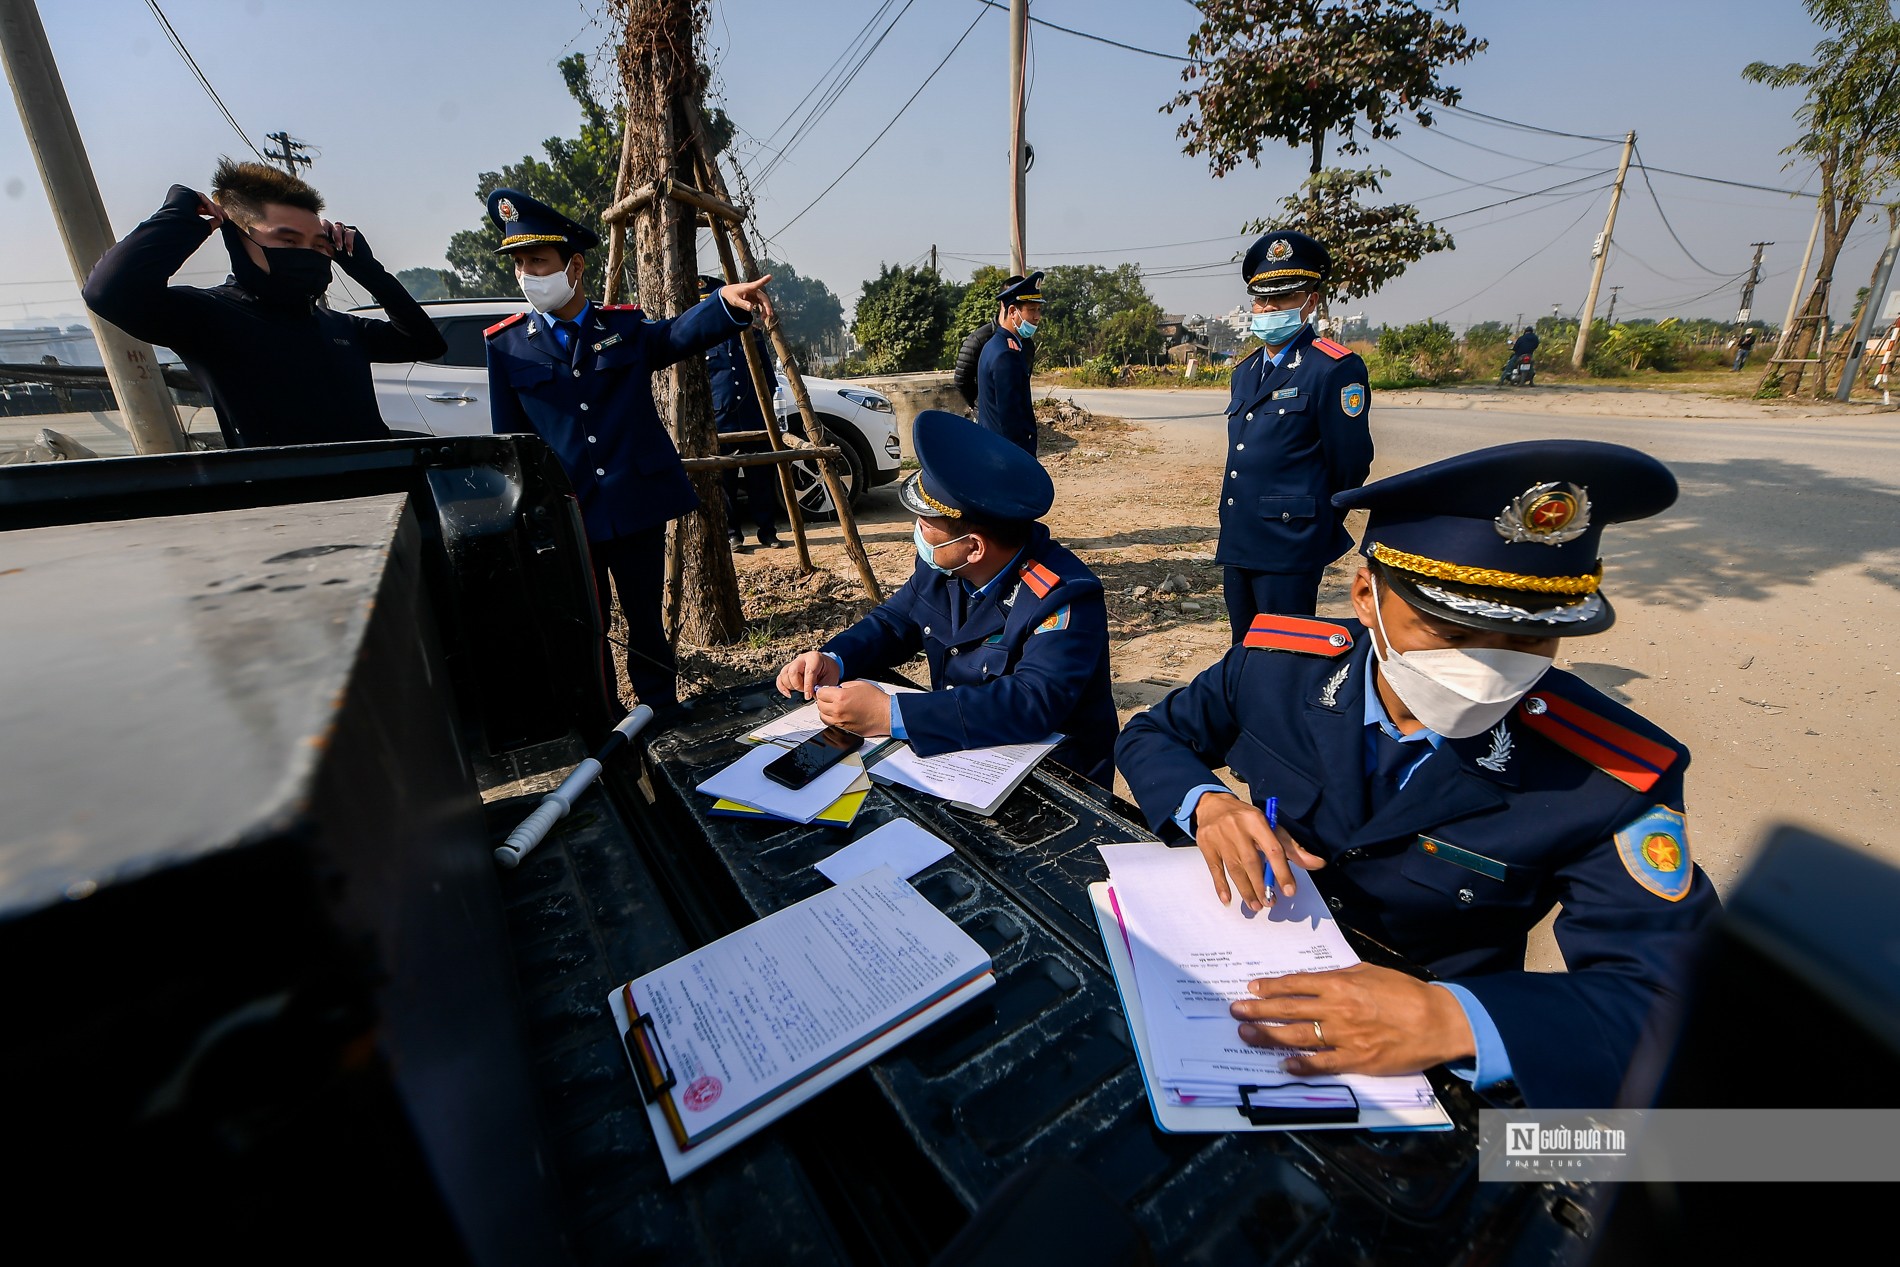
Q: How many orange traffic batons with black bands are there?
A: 0